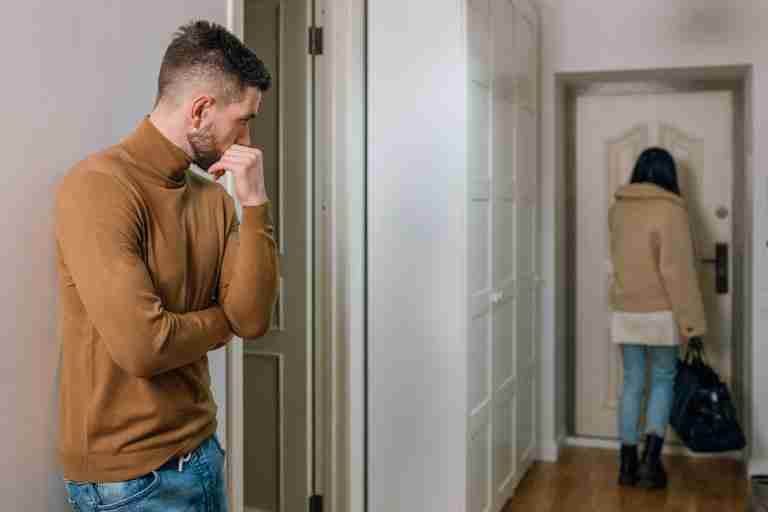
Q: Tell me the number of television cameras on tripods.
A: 0